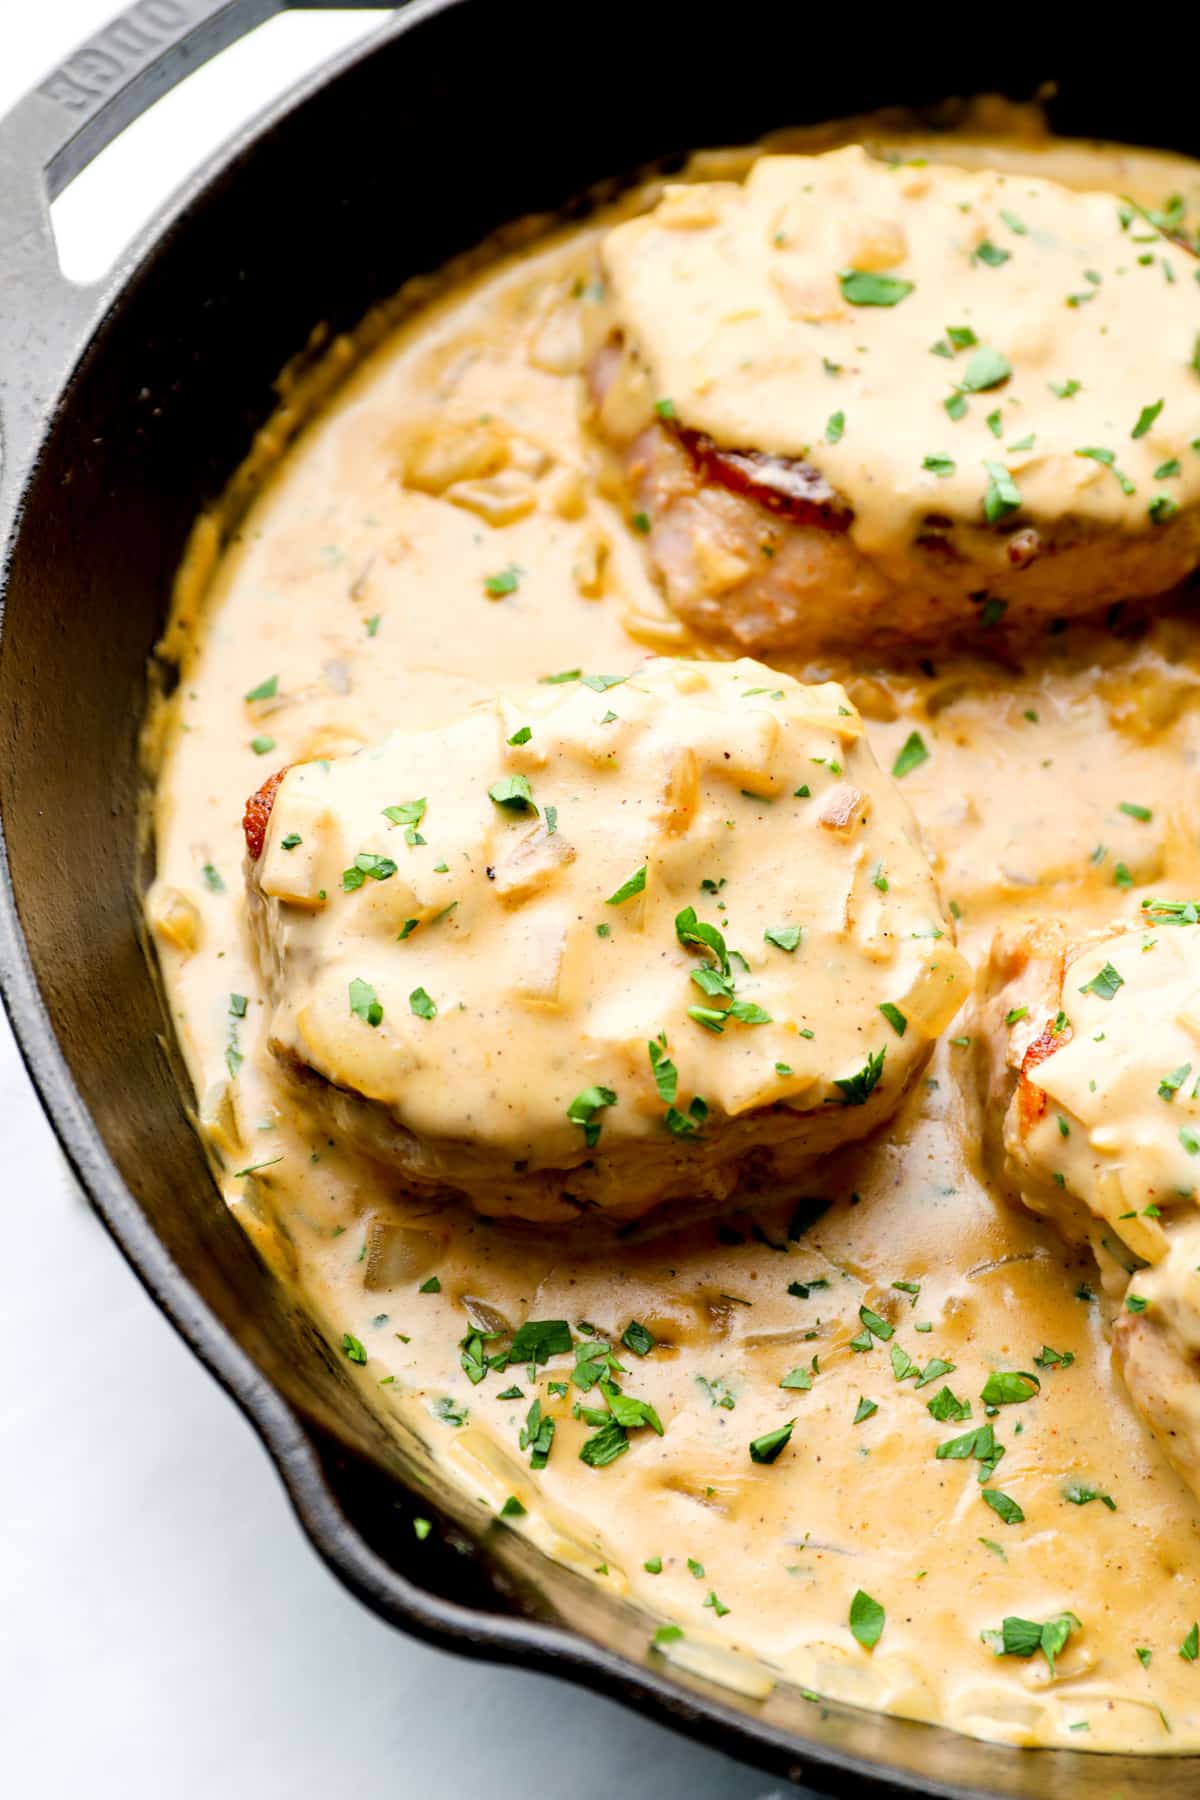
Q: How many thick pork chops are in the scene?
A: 3